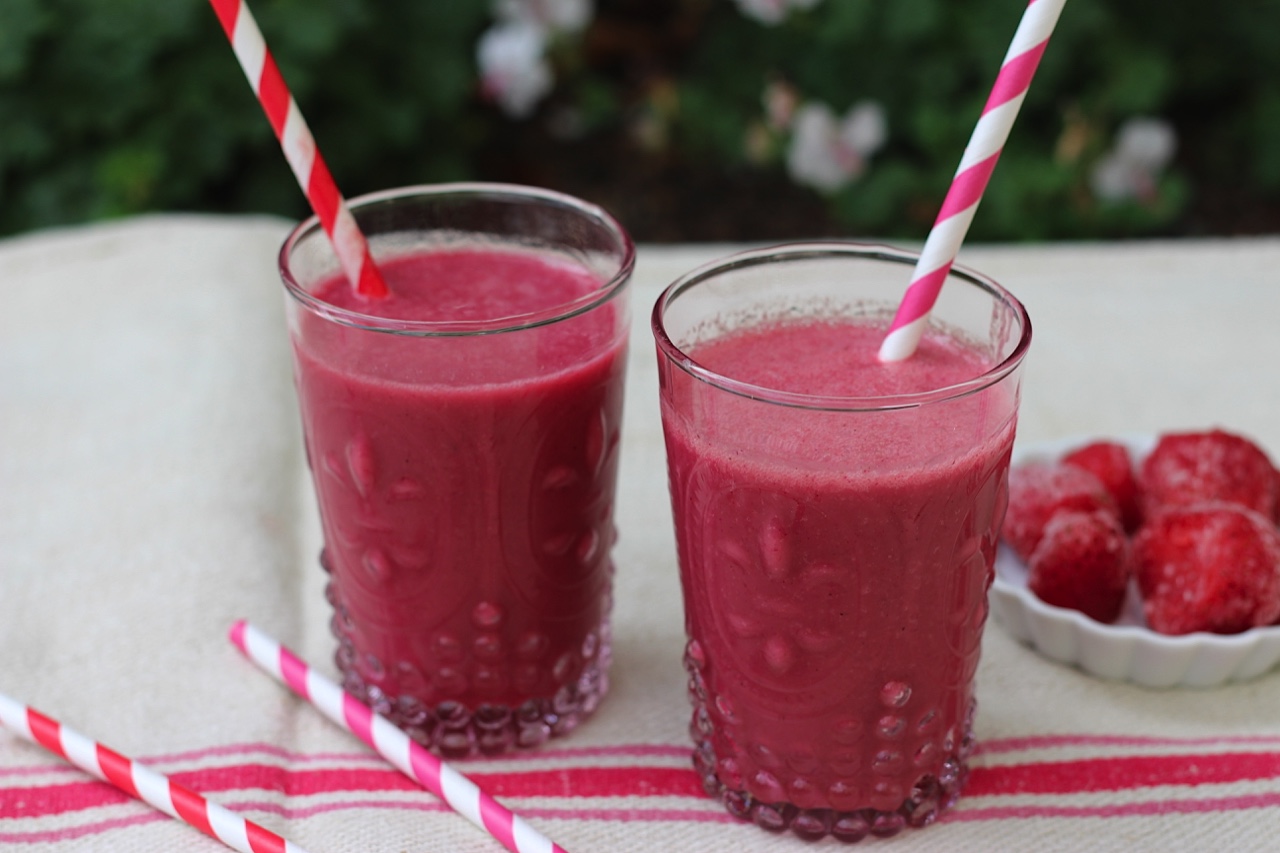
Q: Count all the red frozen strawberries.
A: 5